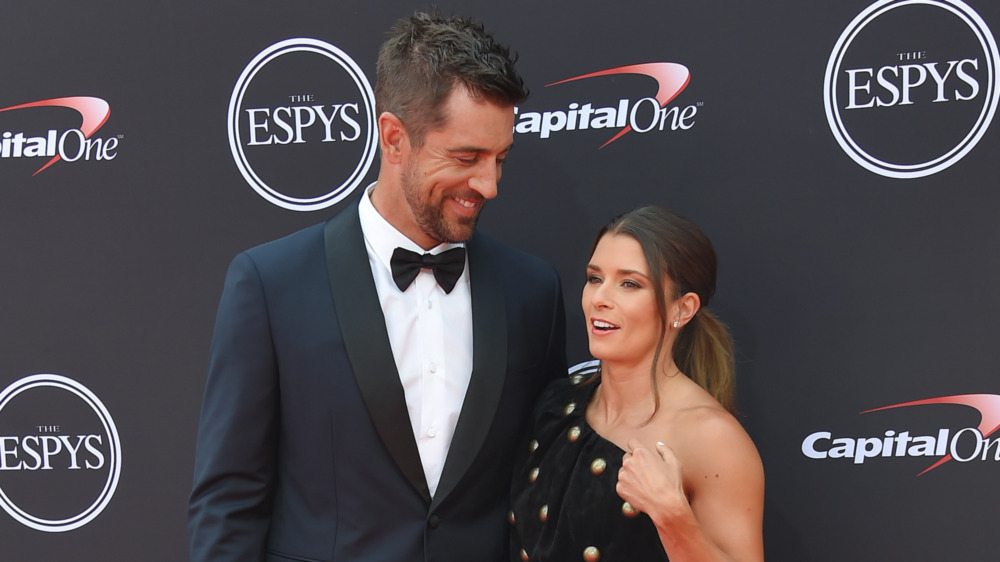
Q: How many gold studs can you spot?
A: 11